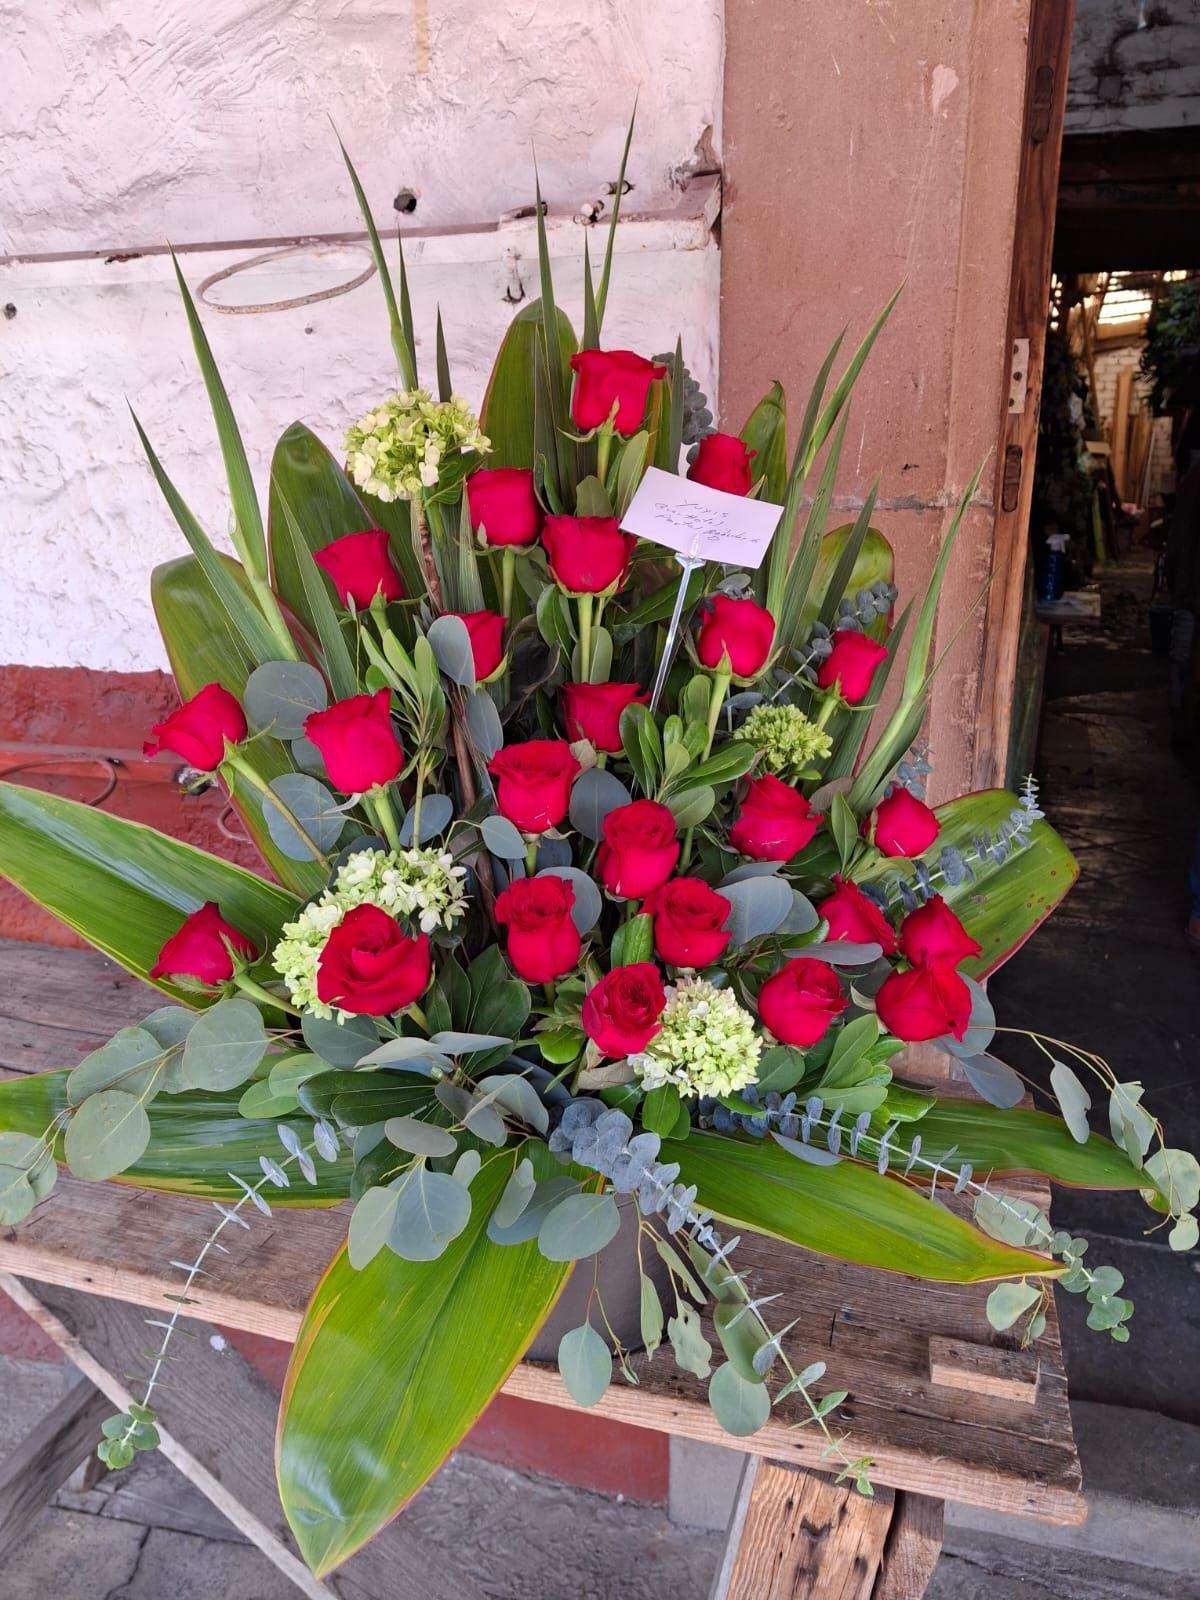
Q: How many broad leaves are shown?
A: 11